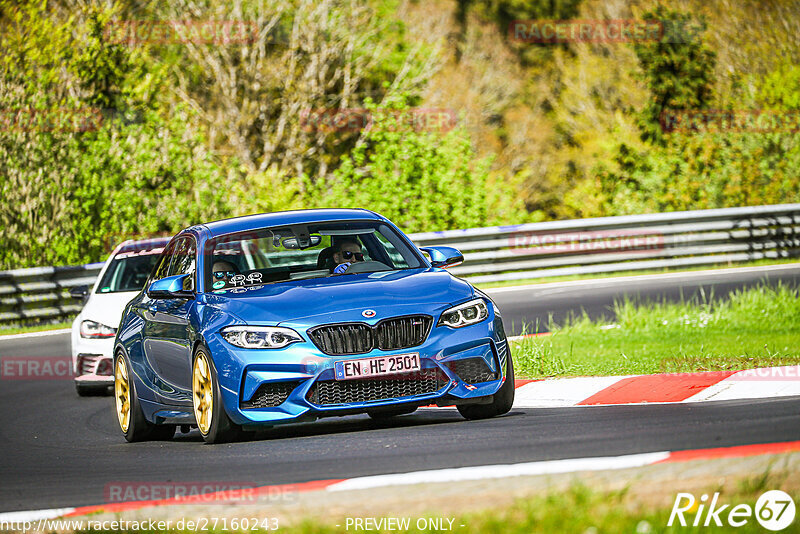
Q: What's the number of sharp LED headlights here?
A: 2